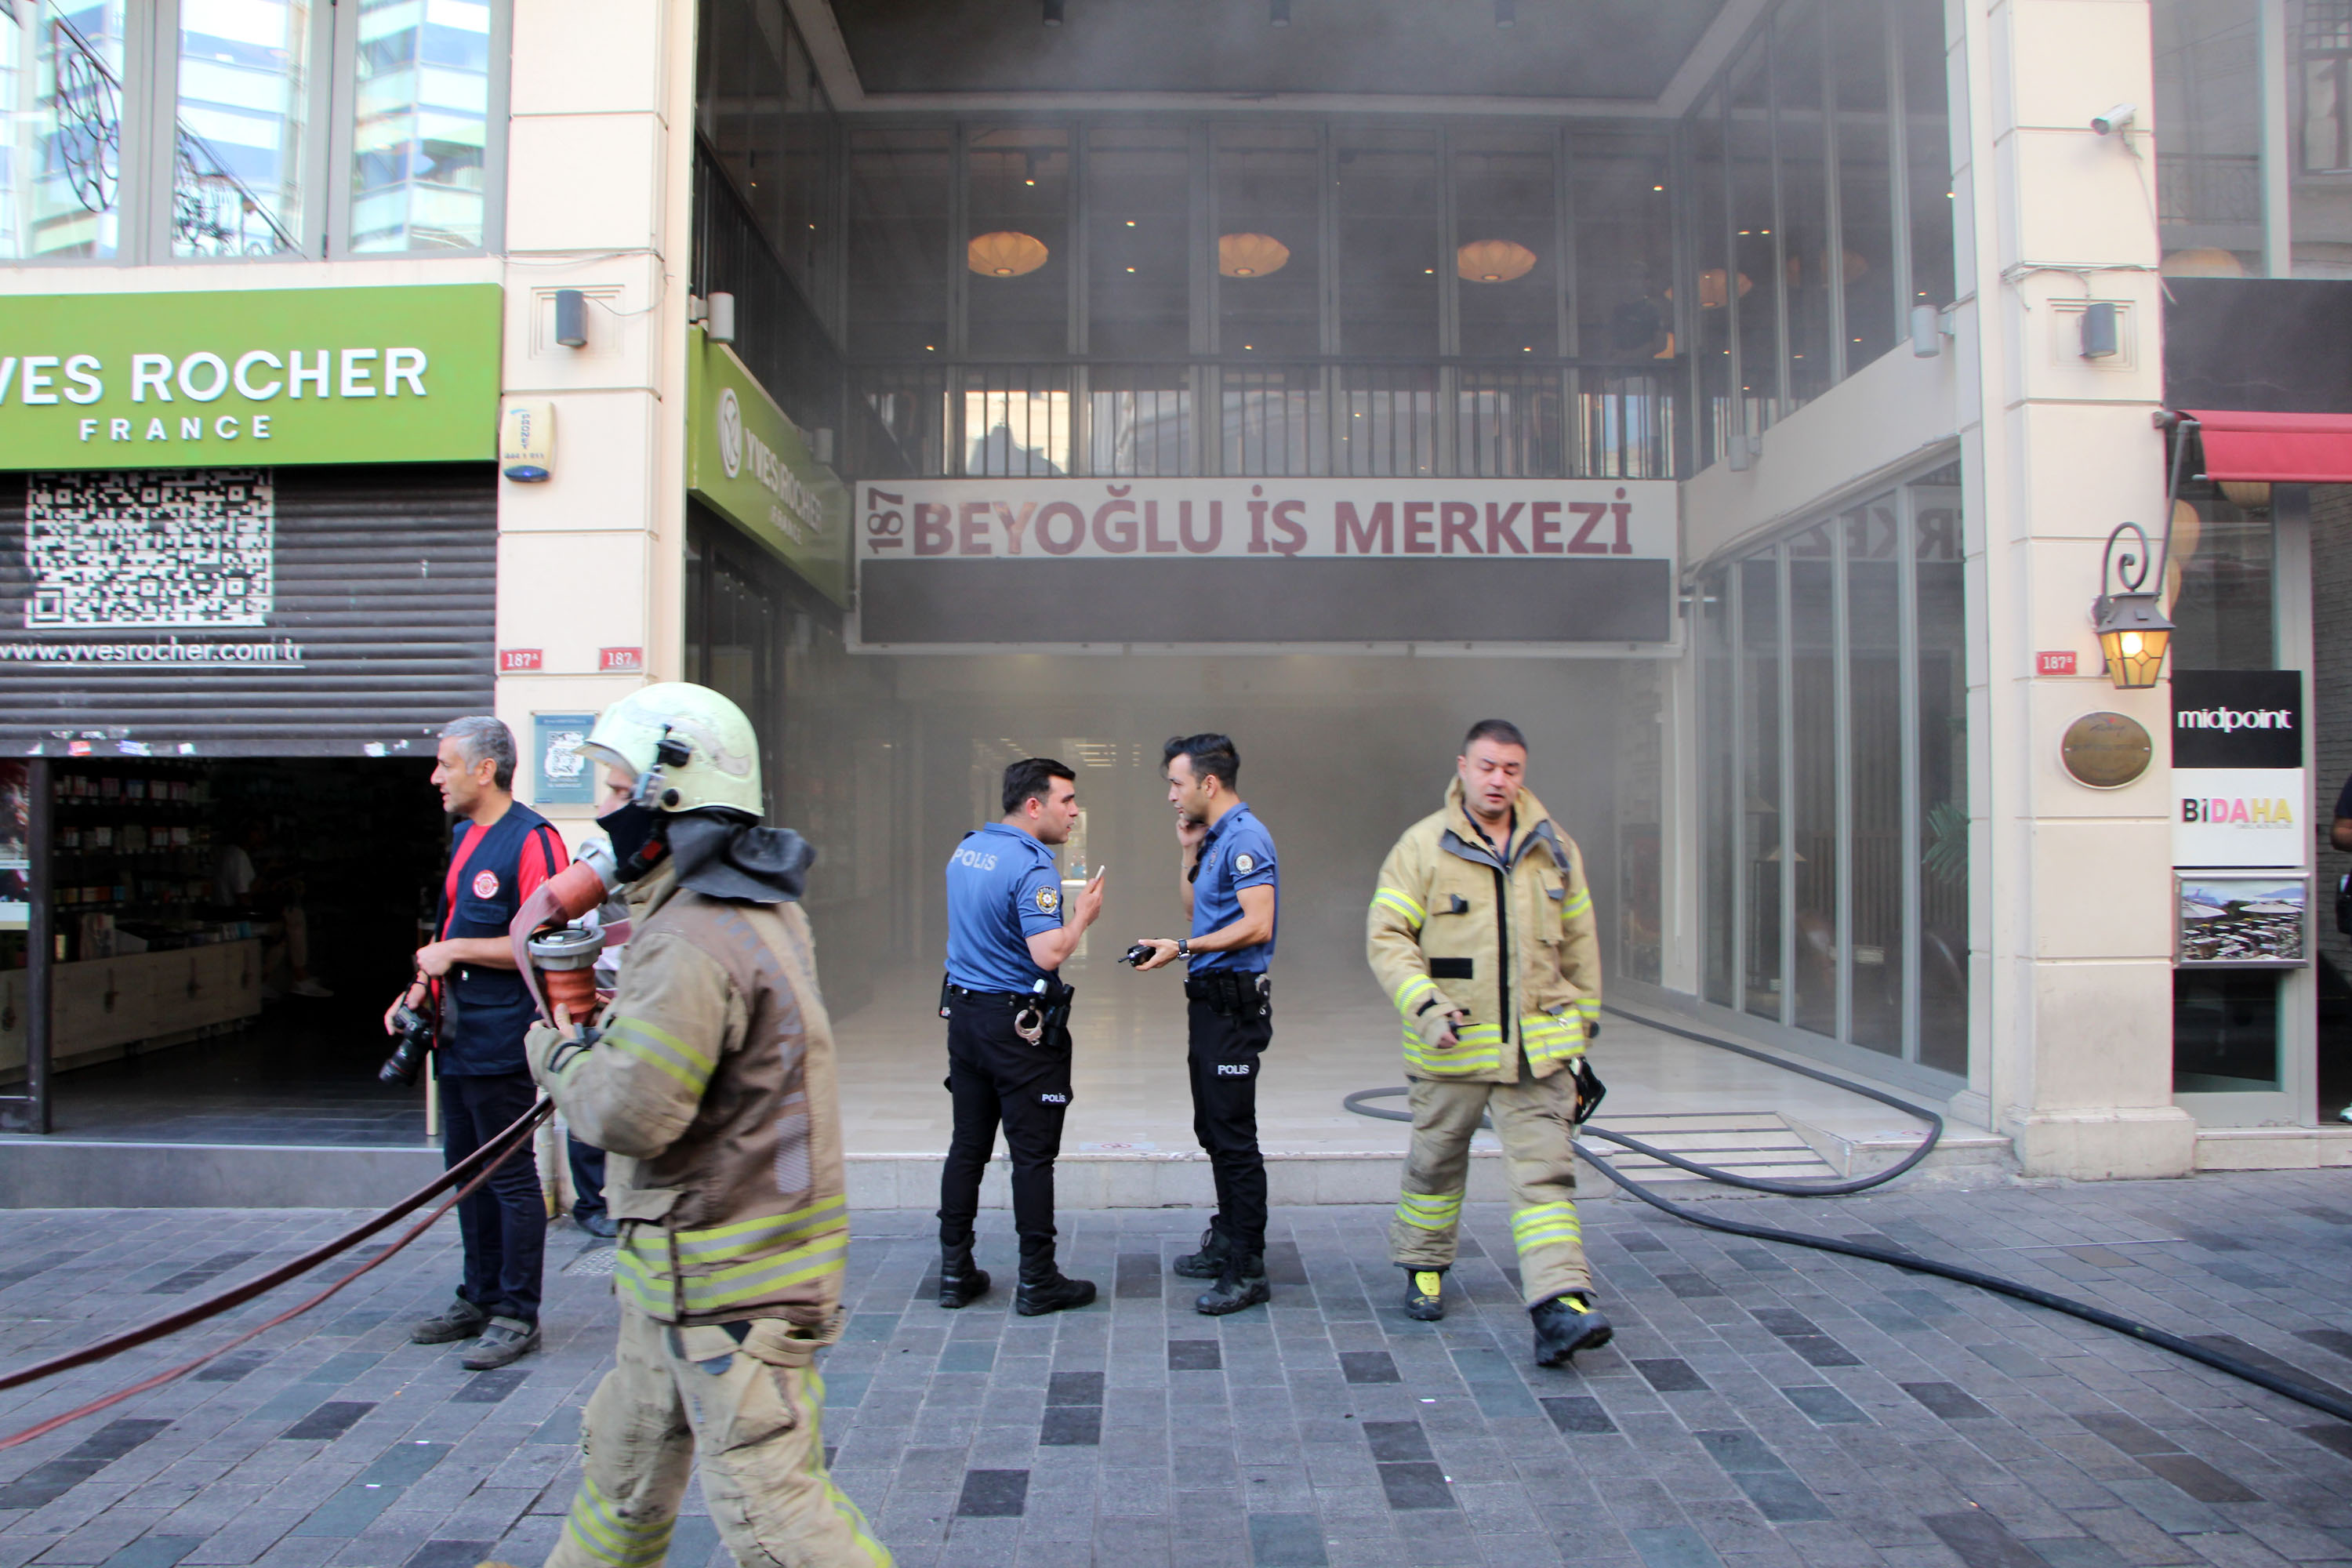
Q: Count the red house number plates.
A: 3